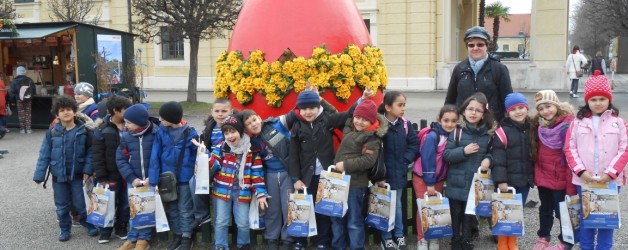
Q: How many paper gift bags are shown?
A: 14